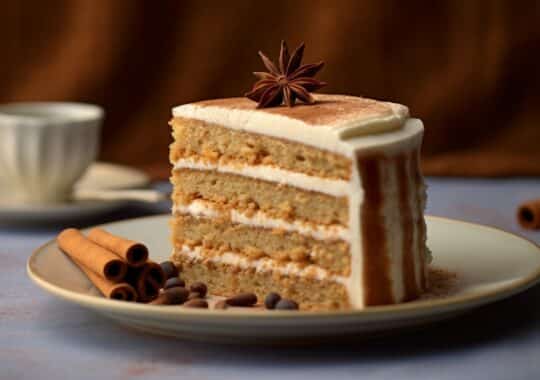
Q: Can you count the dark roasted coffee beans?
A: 8